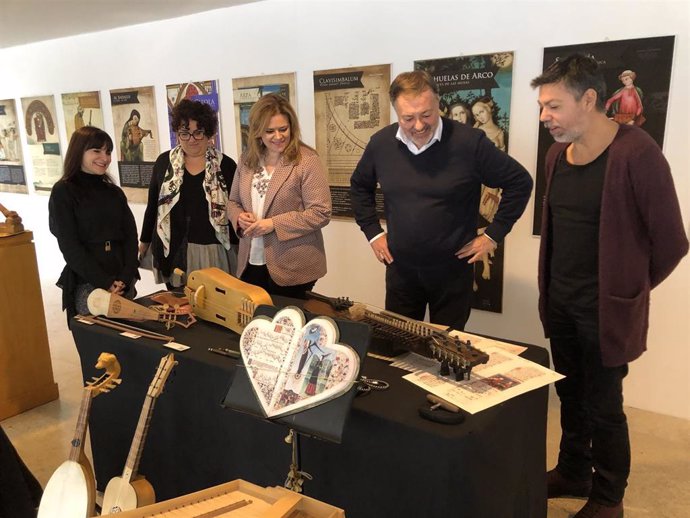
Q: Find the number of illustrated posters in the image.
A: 9